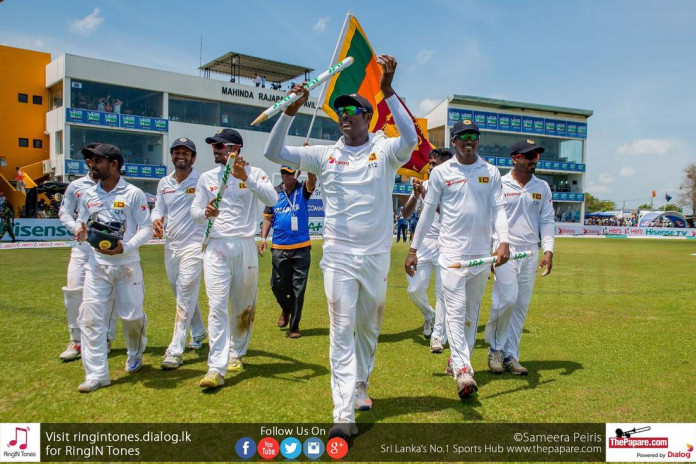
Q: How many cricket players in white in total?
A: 8